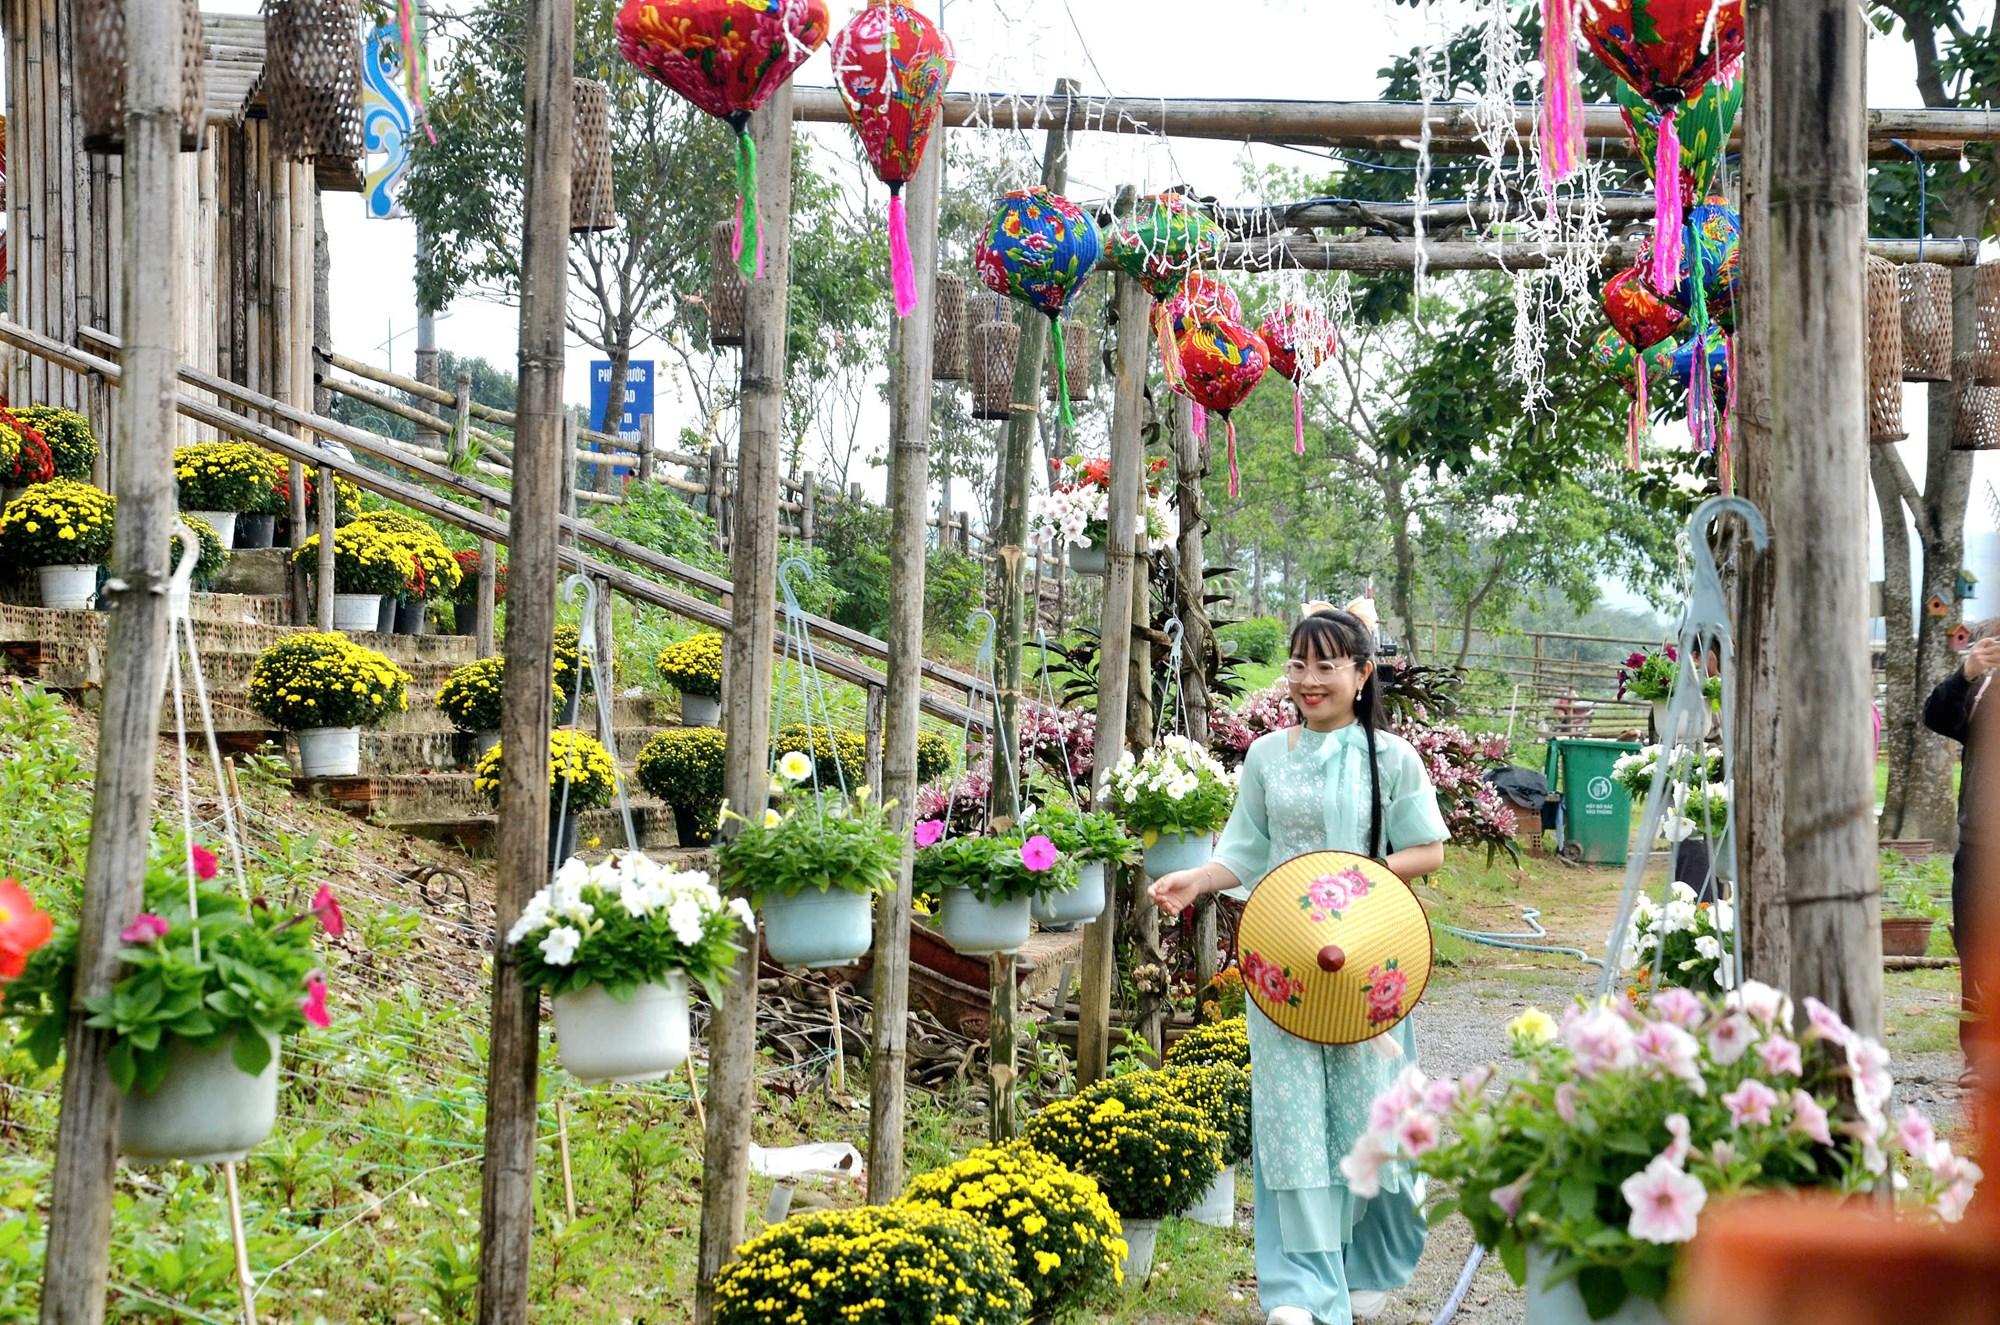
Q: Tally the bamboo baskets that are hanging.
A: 12